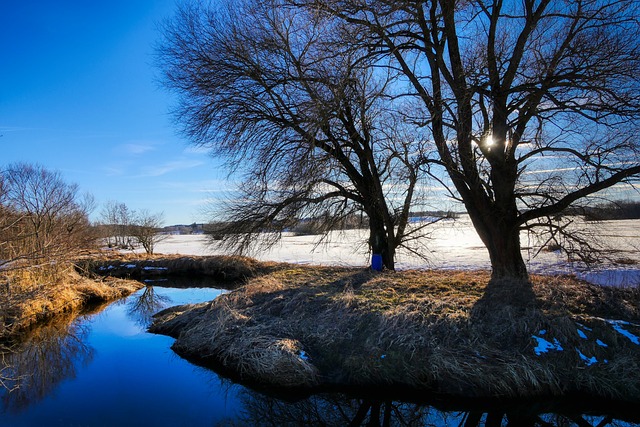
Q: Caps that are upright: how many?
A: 0